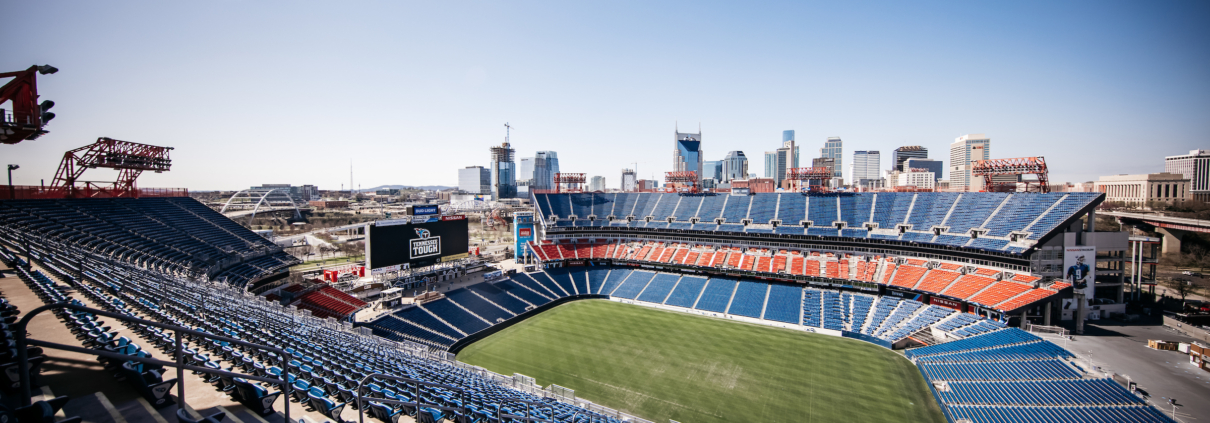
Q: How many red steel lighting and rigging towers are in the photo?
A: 6